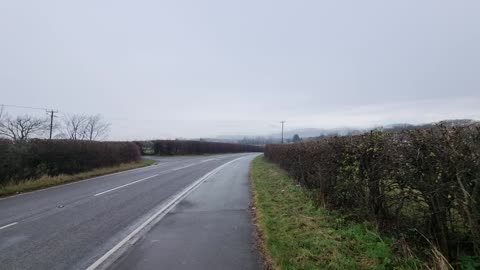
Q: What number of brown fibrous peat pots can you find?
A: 0